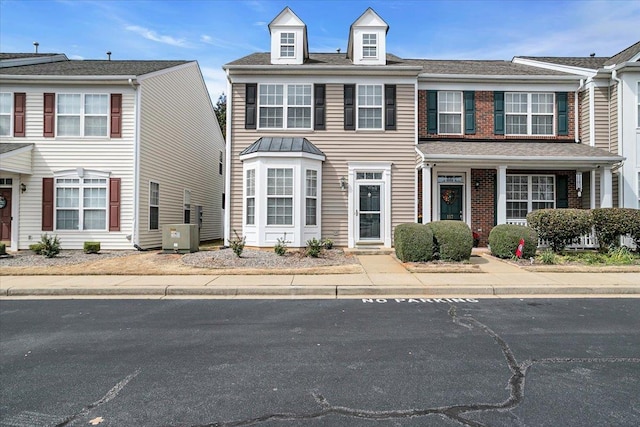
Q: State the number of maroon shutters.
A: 5